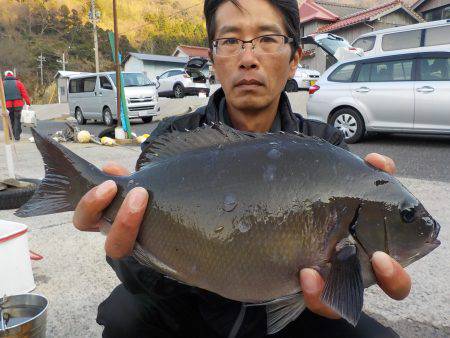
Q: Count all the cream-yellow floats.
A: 3